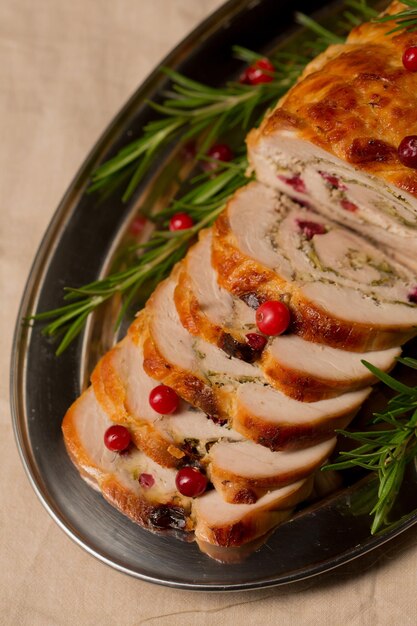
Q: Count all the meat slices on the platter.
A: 5